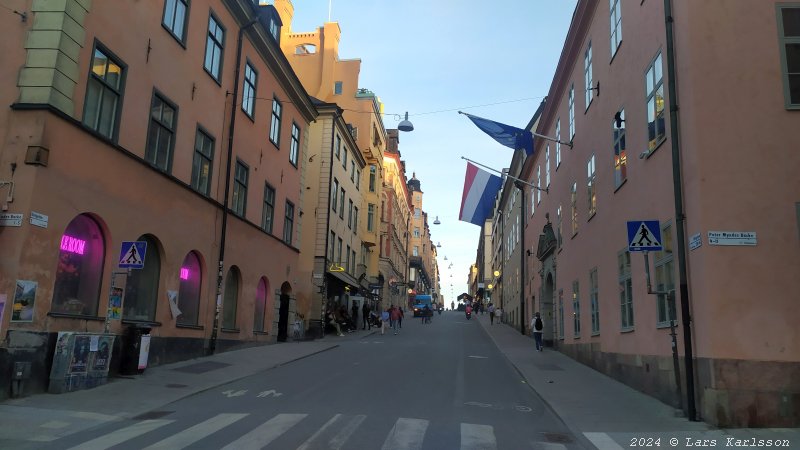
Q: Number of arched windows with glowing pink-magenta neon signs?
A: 3